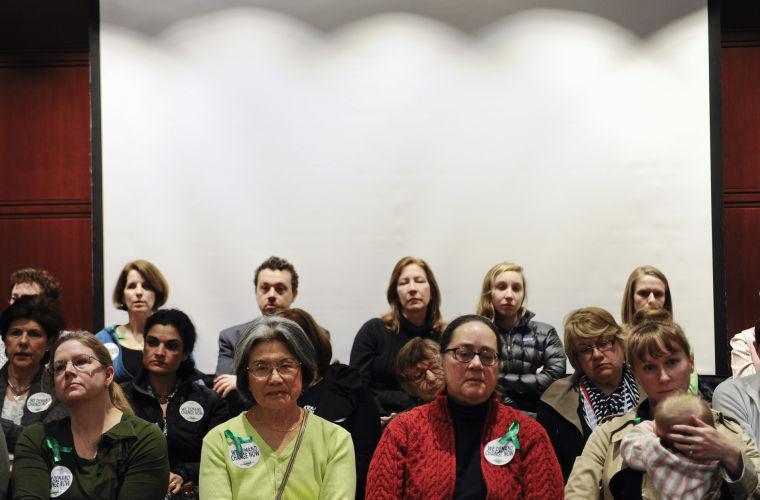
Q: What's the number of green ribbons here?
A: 5